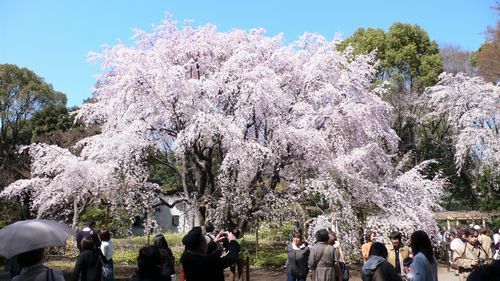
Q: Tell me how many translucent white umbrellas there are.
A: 1